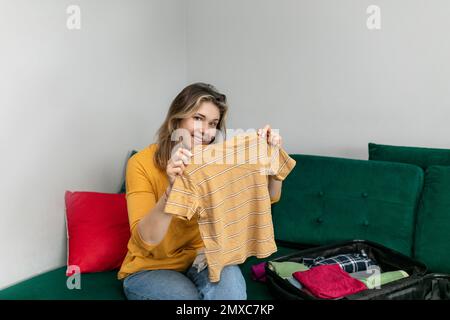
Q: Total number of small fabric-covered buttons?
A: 4